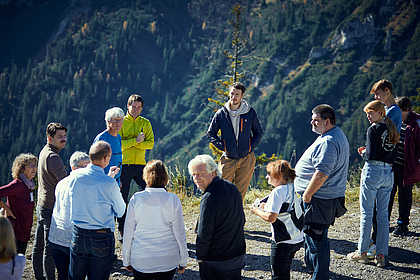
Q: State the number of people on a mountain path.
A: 15